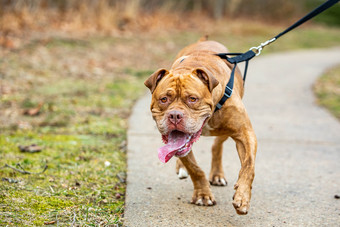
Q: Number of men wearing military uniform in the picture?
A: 0